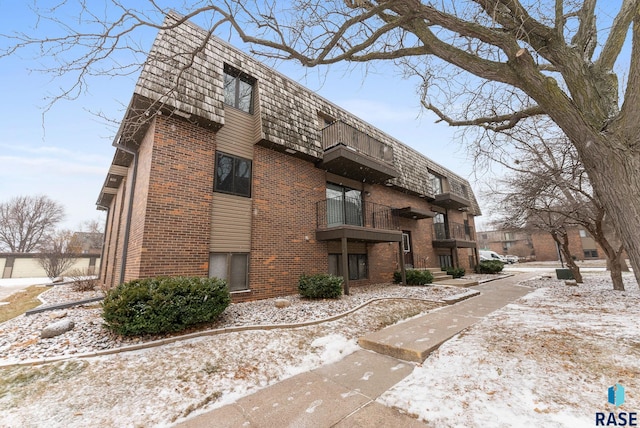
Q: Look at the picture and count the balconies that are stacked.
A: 4